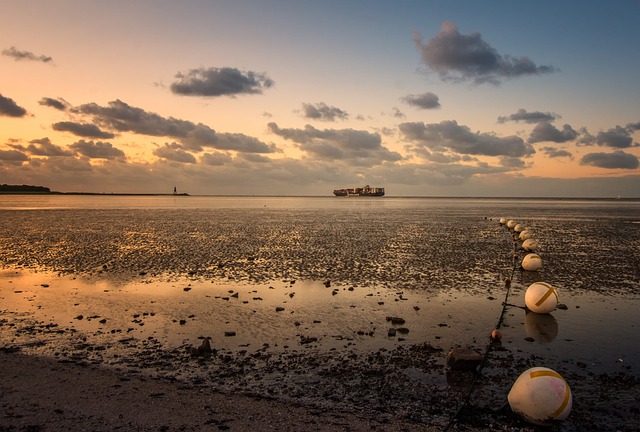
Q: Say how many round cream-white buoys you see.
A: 8